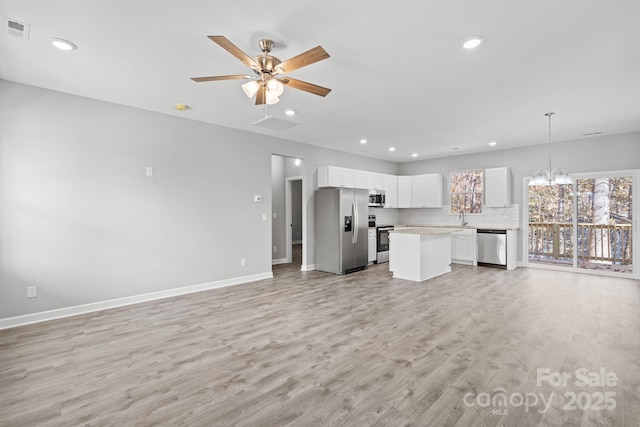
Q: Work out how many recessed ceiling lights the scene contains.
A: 7